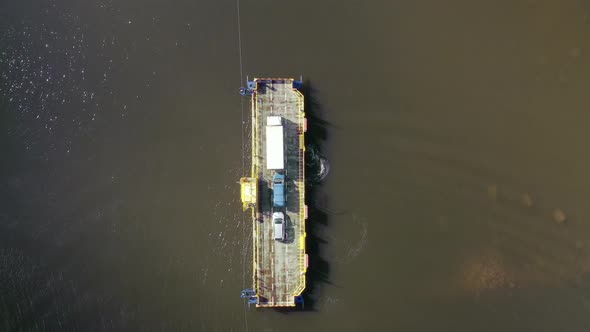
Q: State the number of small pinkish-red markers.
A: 3